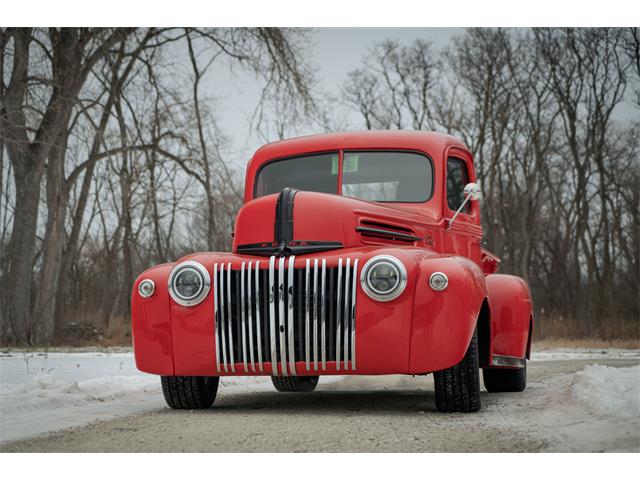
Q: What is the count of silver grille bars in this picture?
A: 15